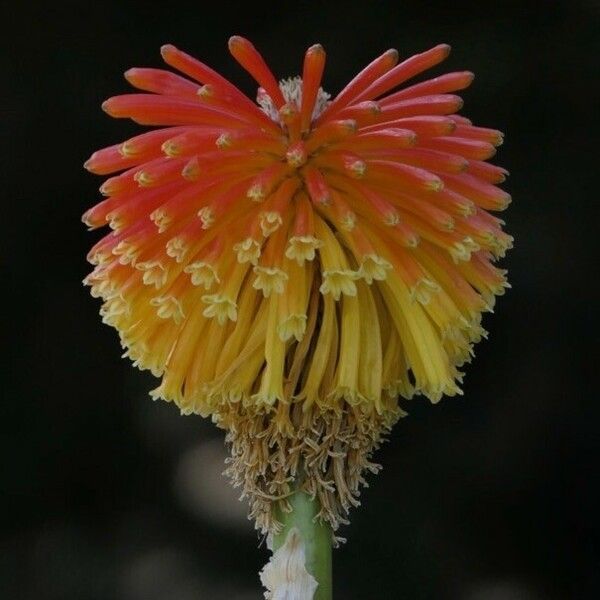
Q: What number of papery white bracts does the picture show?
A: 1